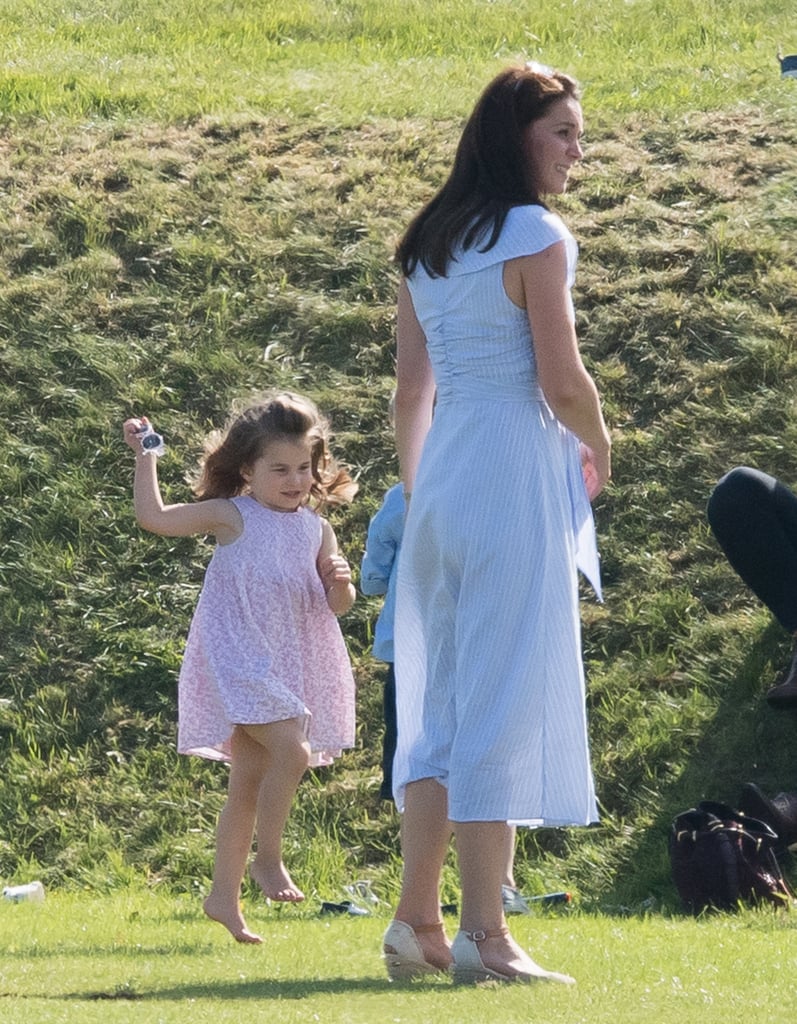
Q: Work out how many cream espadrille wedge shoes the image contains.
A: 2